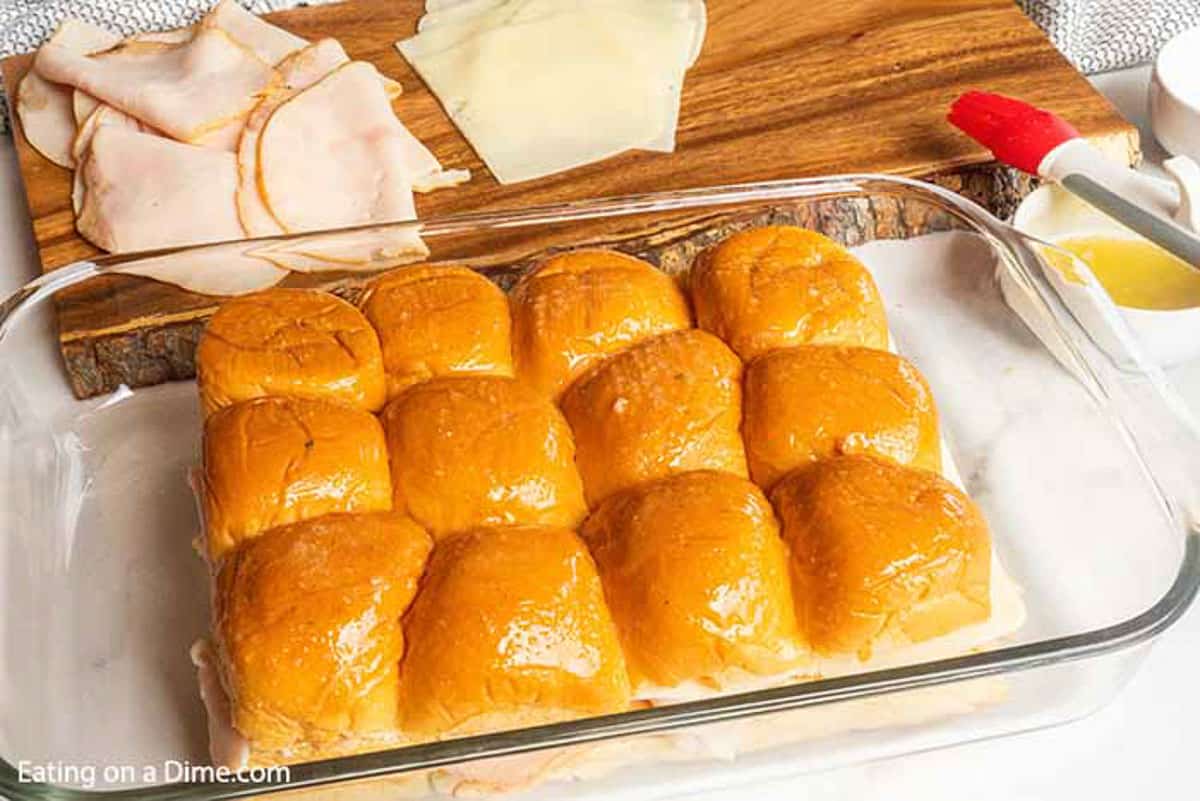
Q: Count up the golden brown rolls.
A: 12